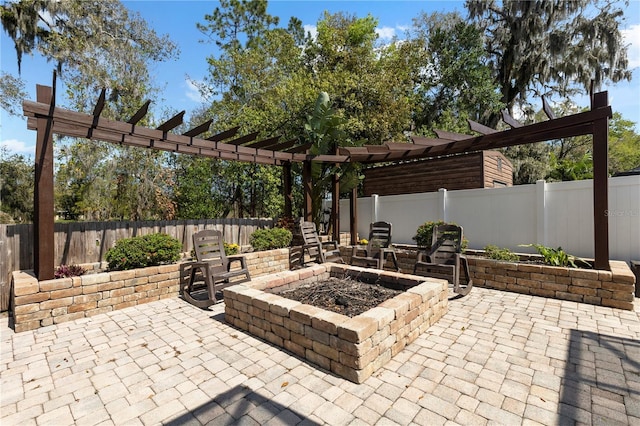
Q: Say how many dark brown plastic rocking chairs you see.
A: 4